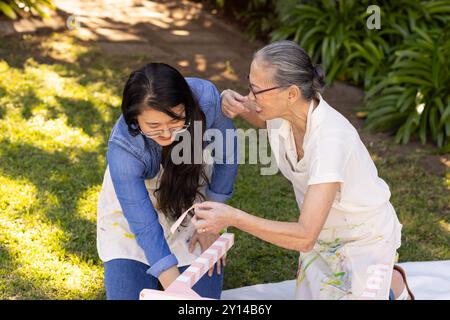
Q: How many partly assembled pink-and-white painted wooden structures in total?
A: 1